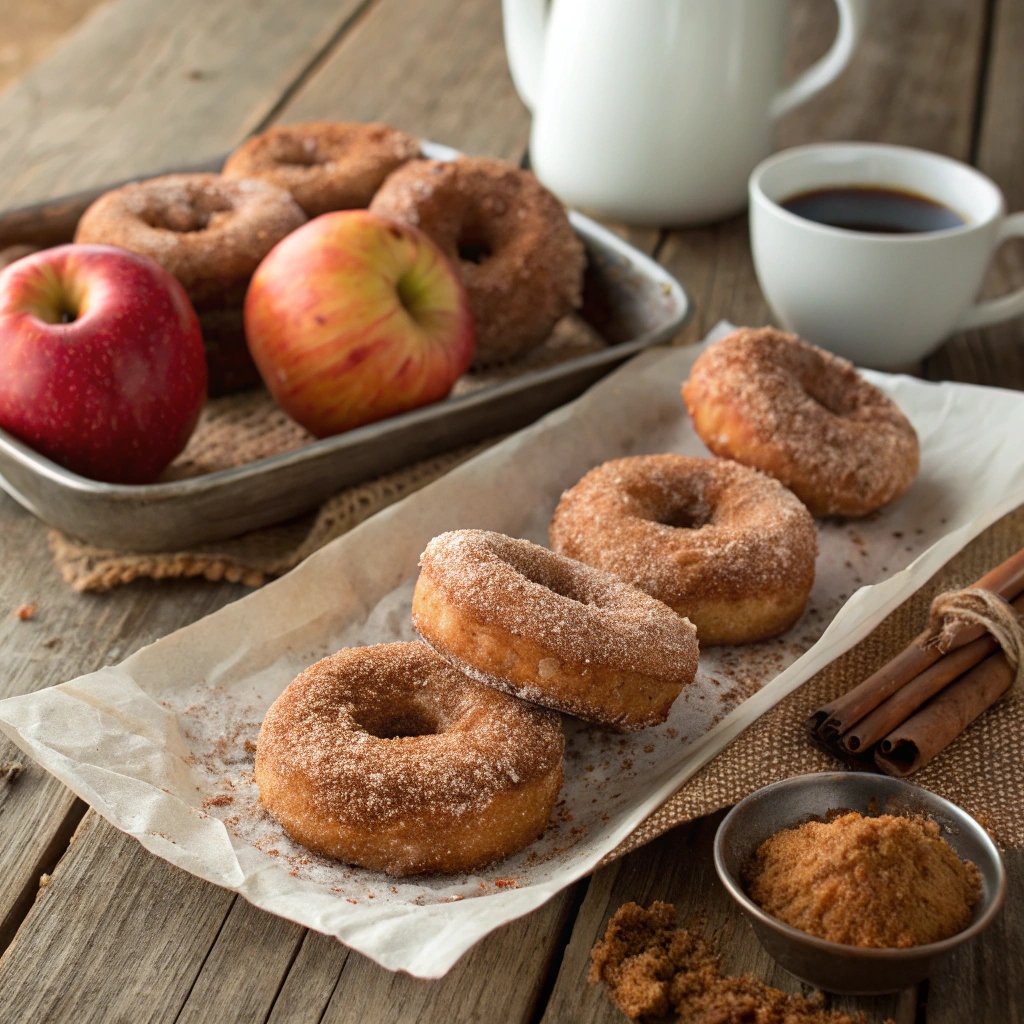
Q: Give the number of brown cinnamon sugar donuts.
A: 7